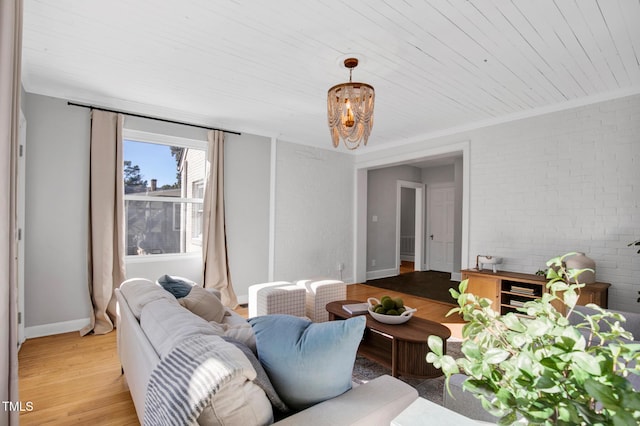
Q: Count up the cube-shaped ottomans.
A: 2